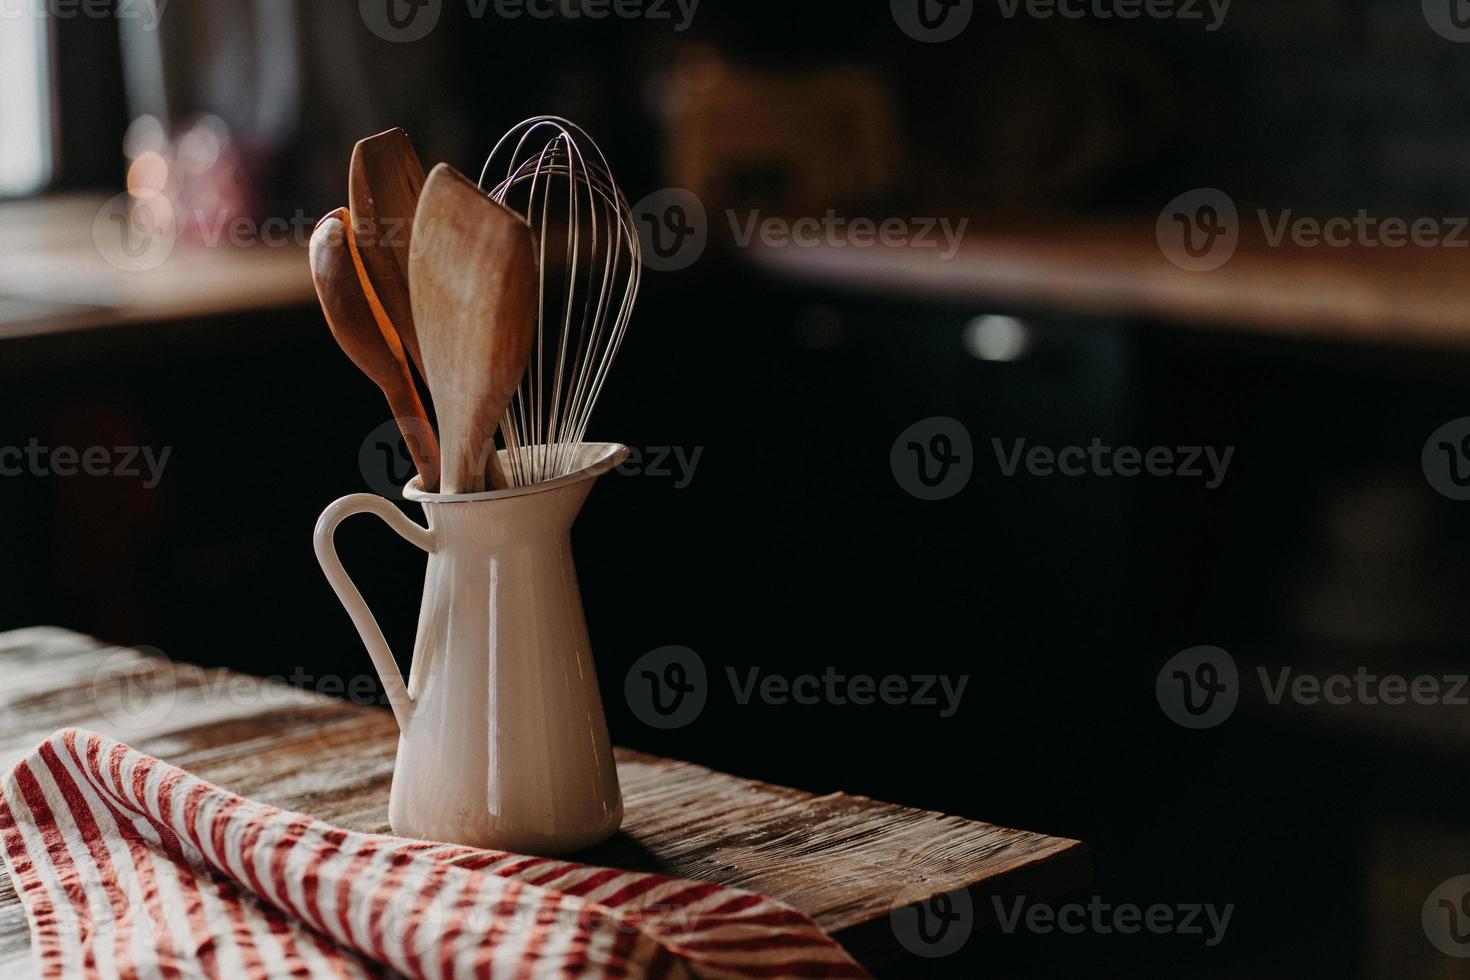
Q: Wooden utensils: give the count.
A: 3